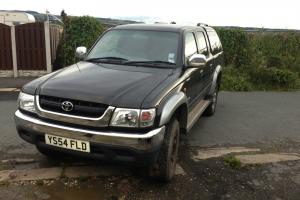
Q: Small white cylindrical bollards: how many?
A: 0